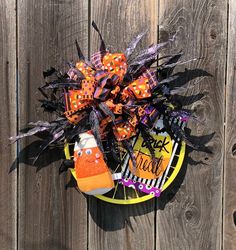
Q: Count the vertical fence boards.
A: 5